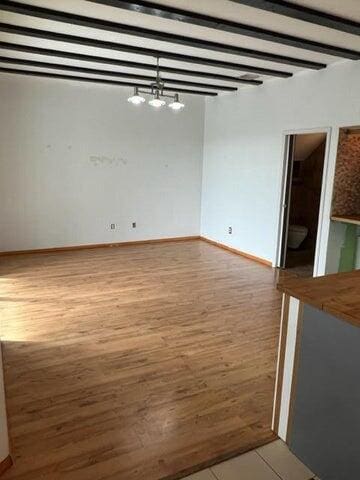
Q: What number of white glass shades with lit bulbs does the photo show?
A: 3